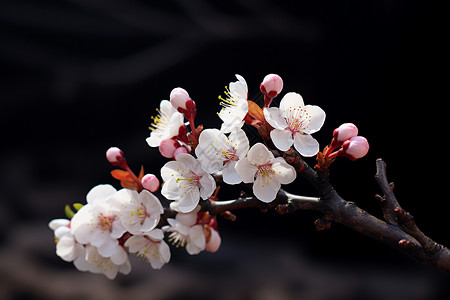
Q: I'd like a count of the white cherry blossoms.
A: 12